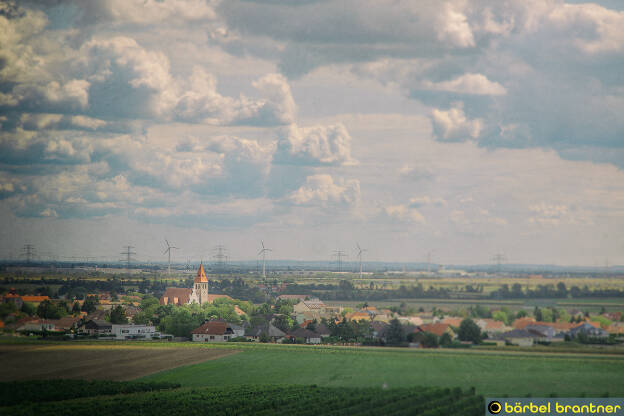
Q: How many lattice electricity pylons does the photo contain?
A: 5